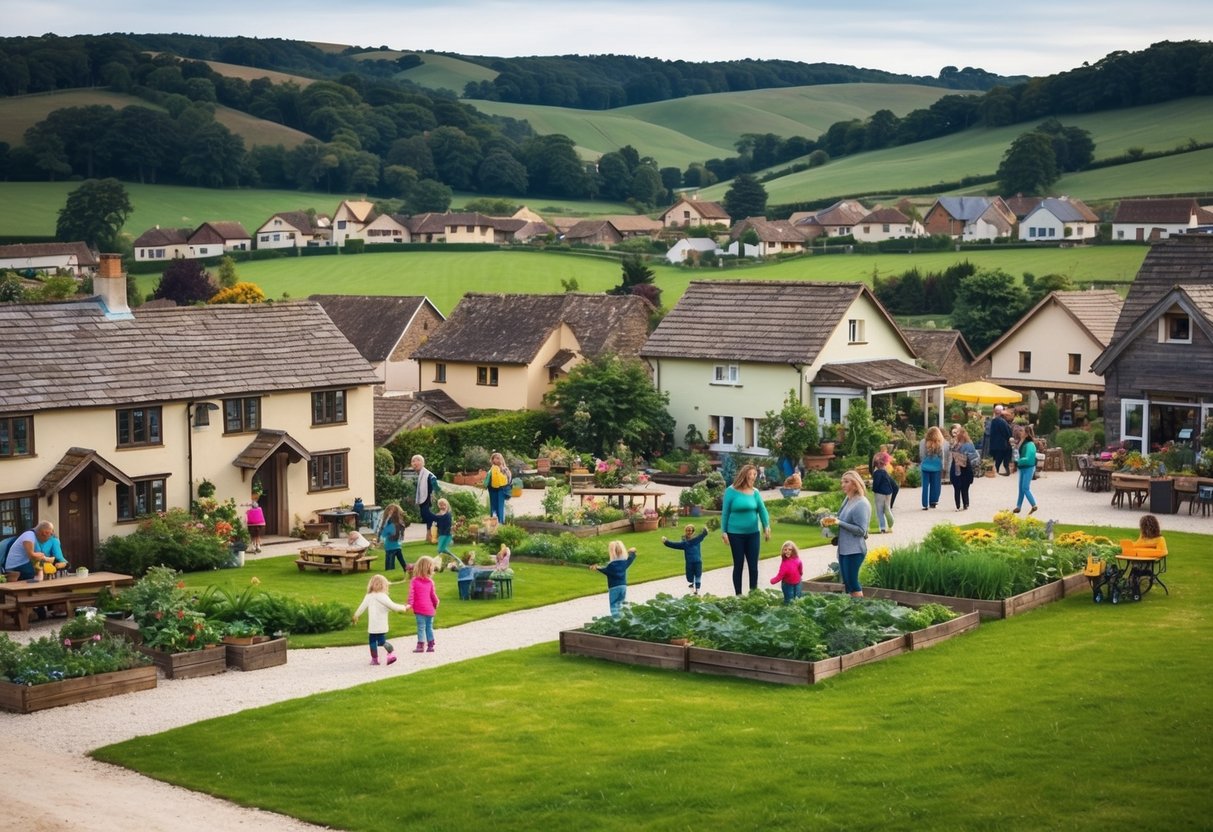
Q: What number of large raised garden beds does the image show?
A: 2